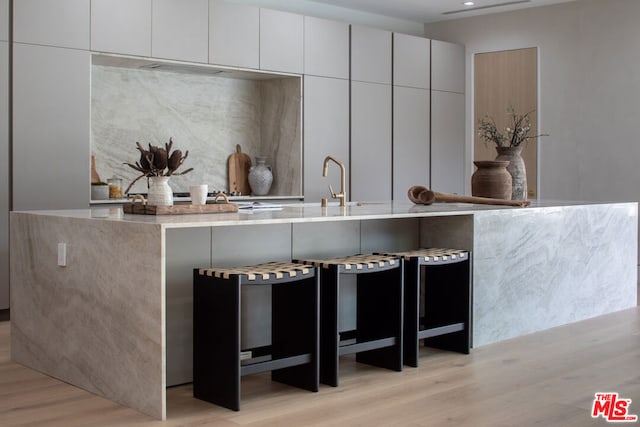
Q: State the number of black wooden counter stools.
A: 3